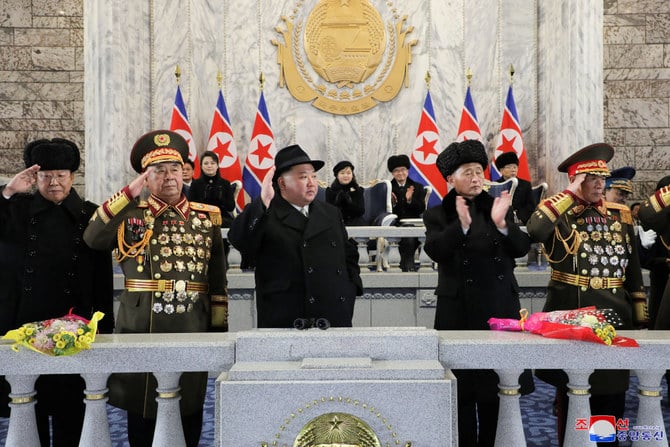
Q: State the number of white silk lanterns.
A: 0